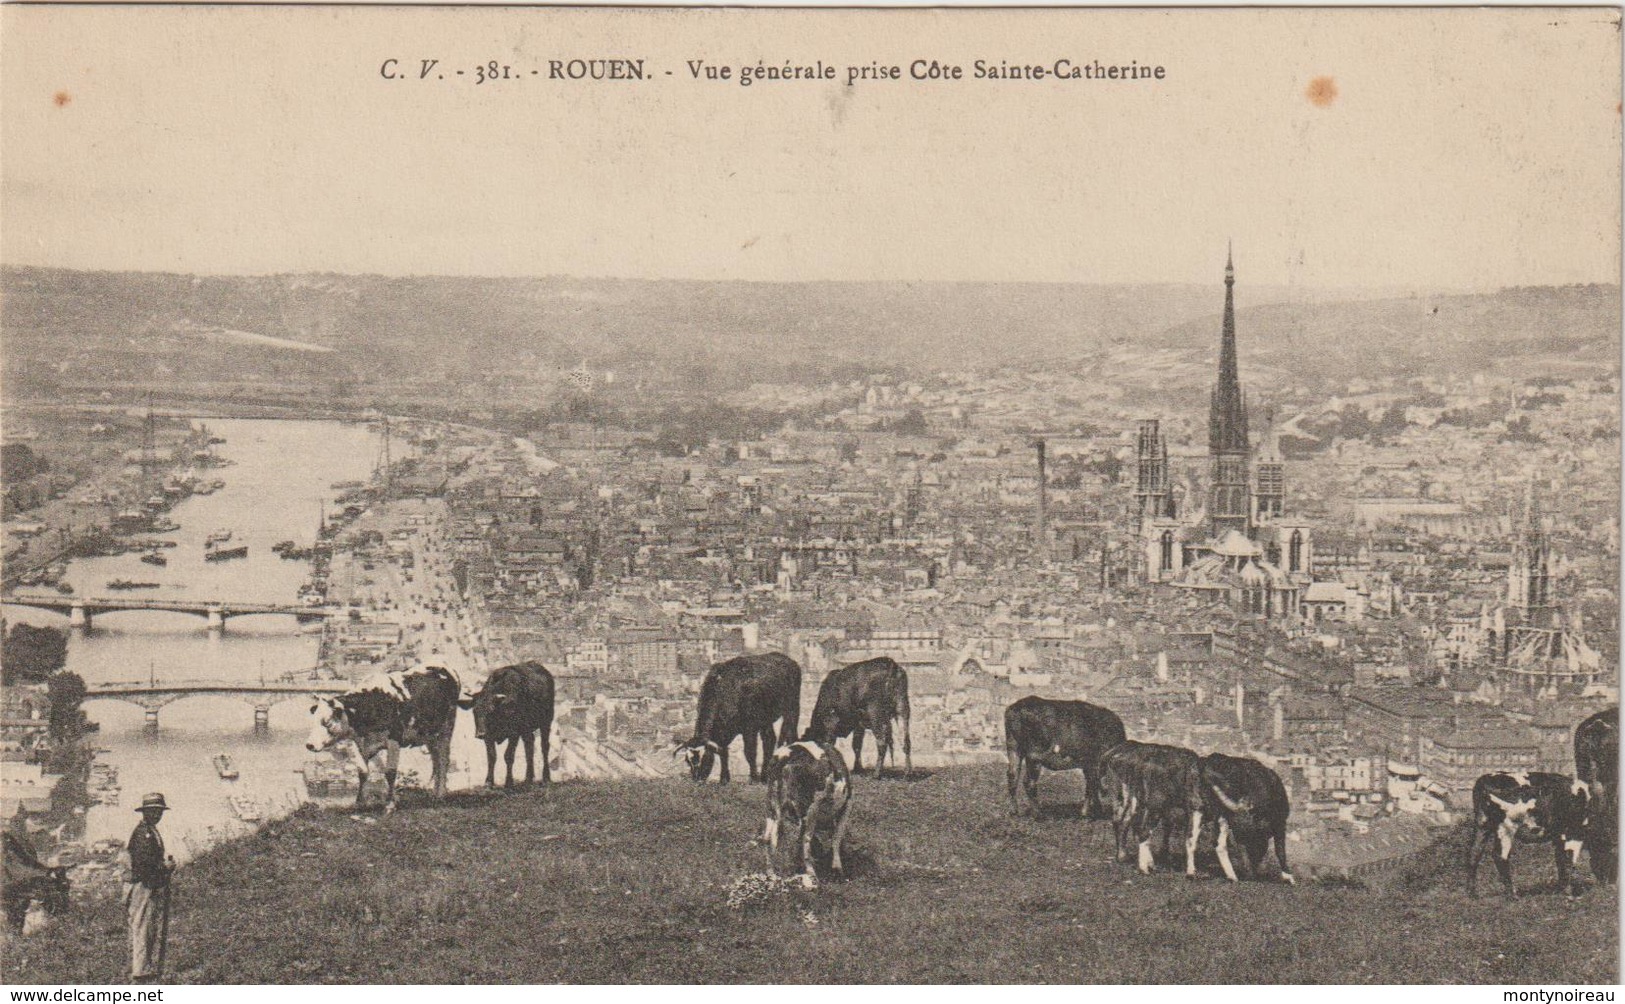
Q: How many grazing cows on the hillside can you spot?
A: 10